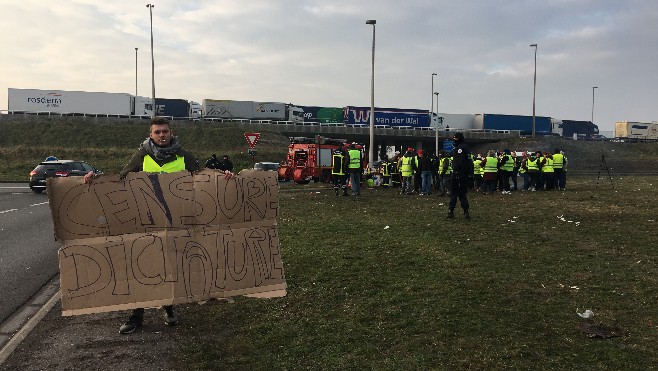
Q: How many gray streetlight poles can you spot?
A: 7